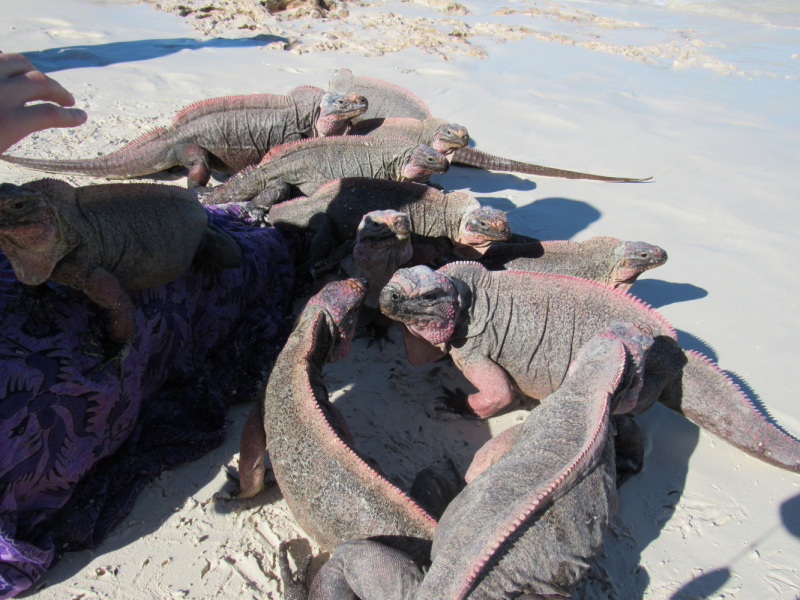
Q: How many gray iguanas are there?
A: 11